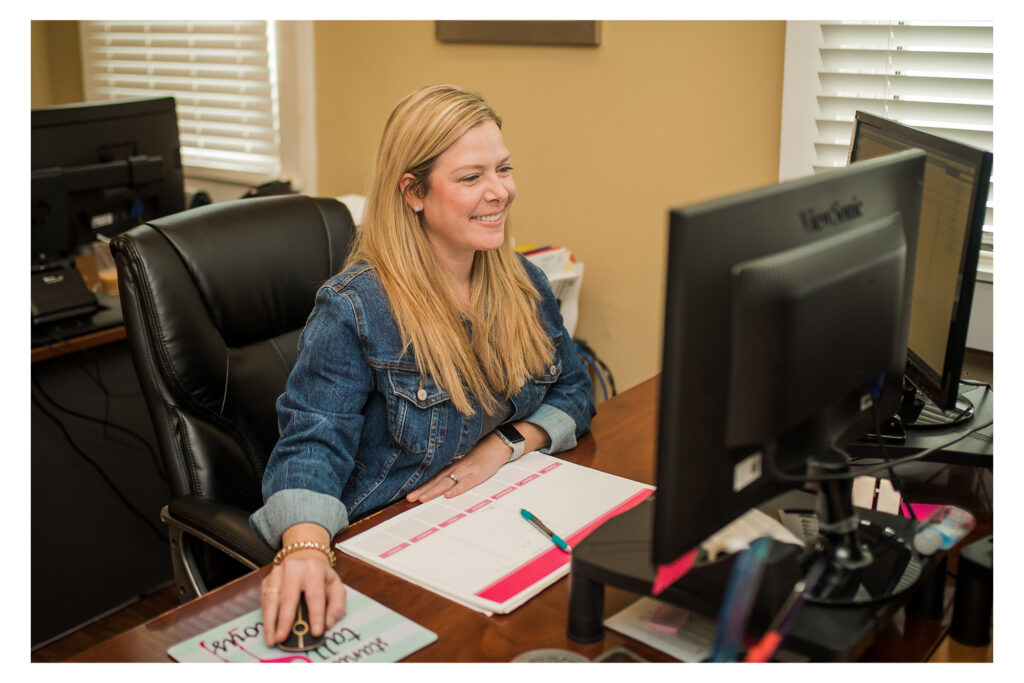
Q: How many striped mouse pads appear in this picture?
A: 1